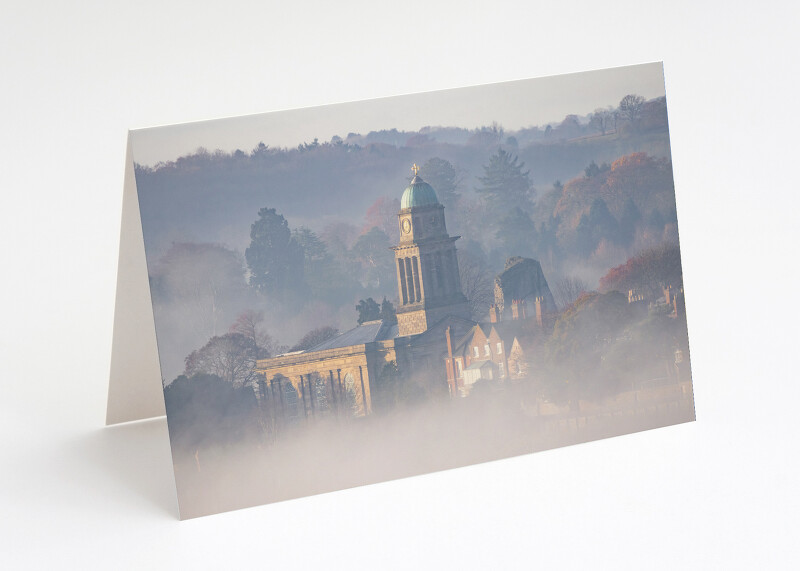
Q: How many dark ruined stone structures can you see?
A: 1